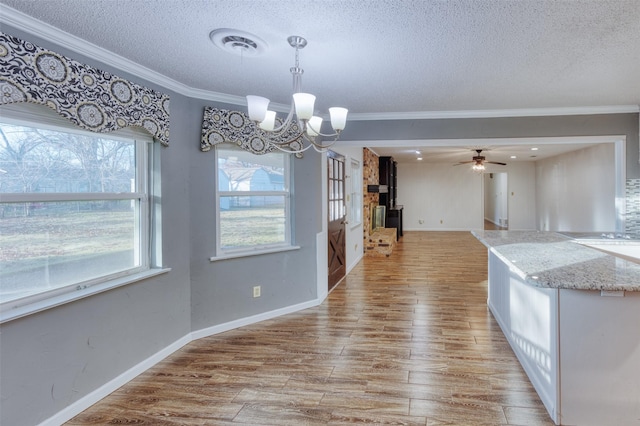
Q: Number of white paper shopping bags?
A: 0